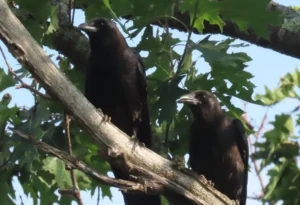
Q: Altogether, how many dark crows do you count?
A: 2